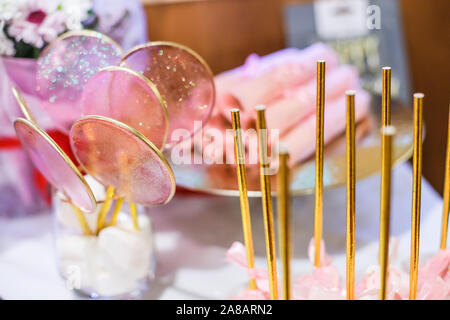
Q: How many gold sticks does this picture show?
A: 9